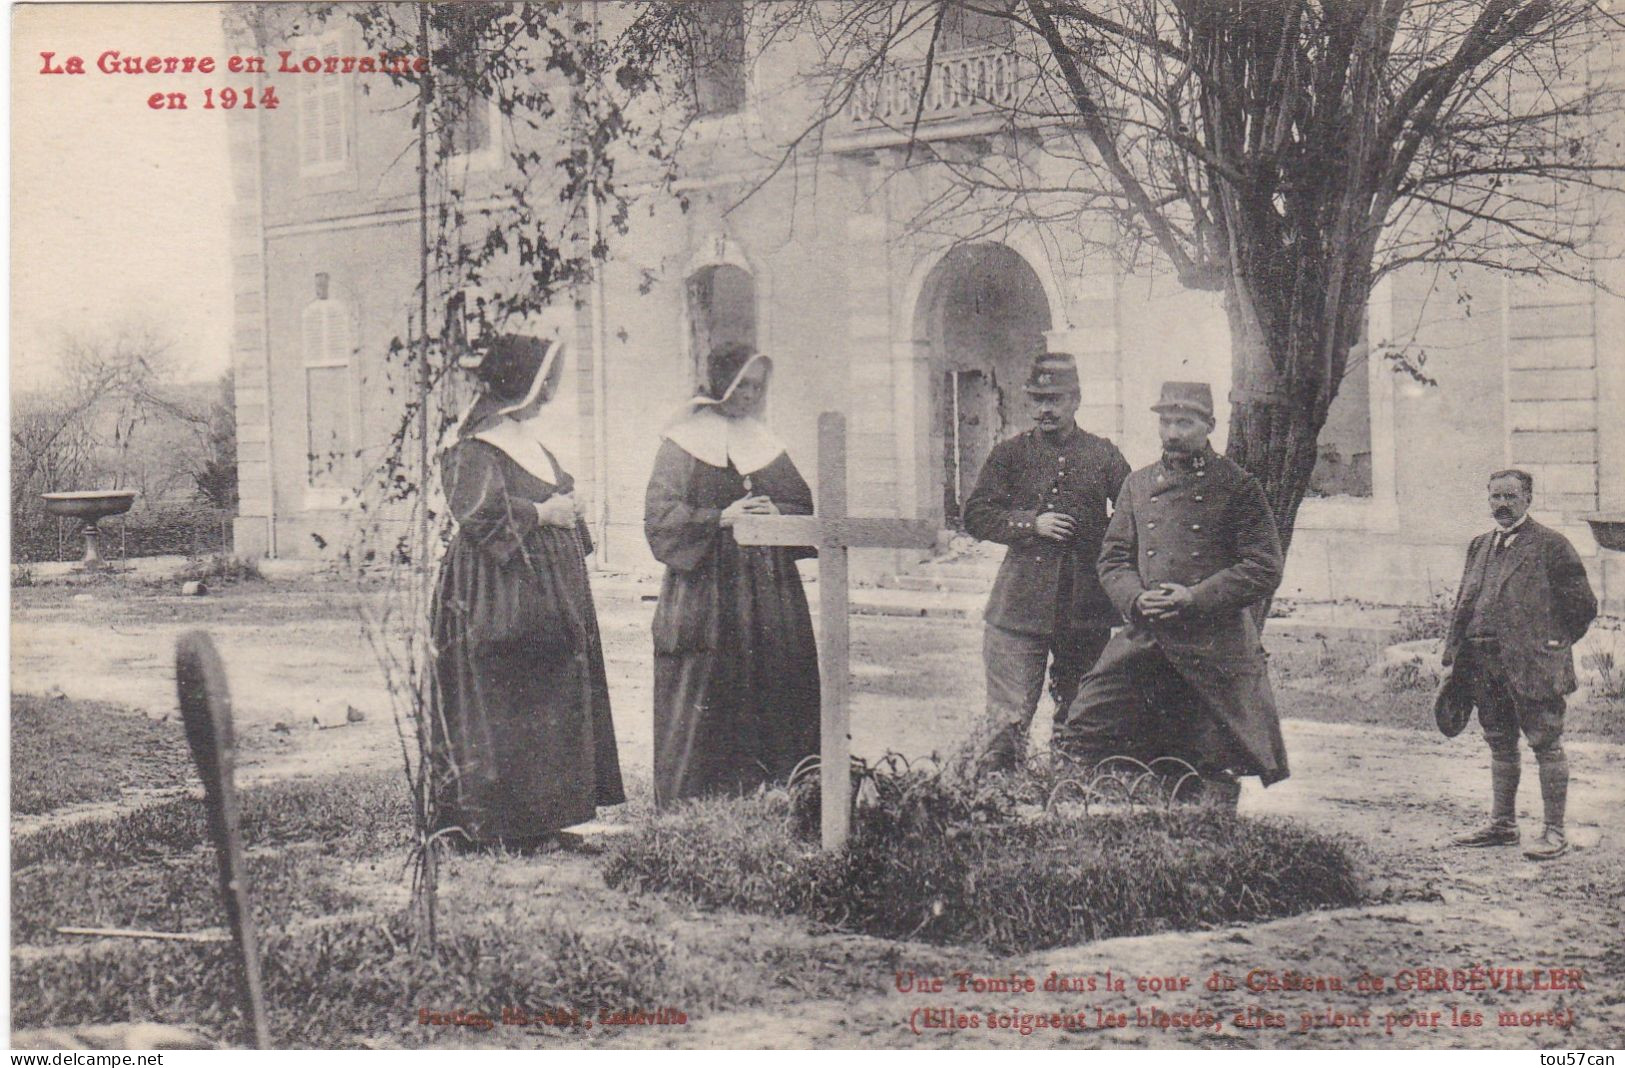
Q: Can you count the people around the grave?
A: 5